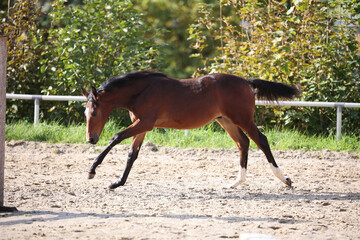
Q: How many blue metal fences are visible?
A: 0